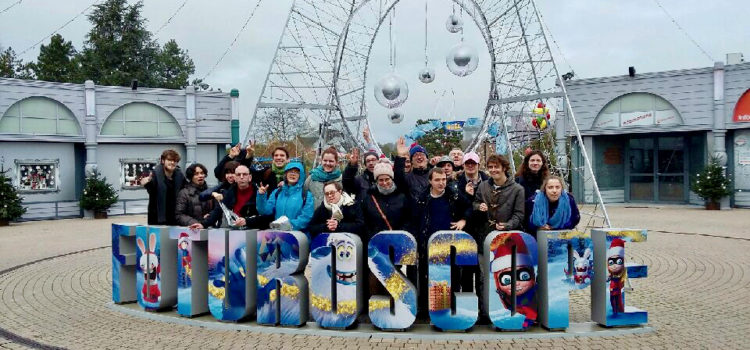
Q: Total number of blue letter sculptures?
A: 11